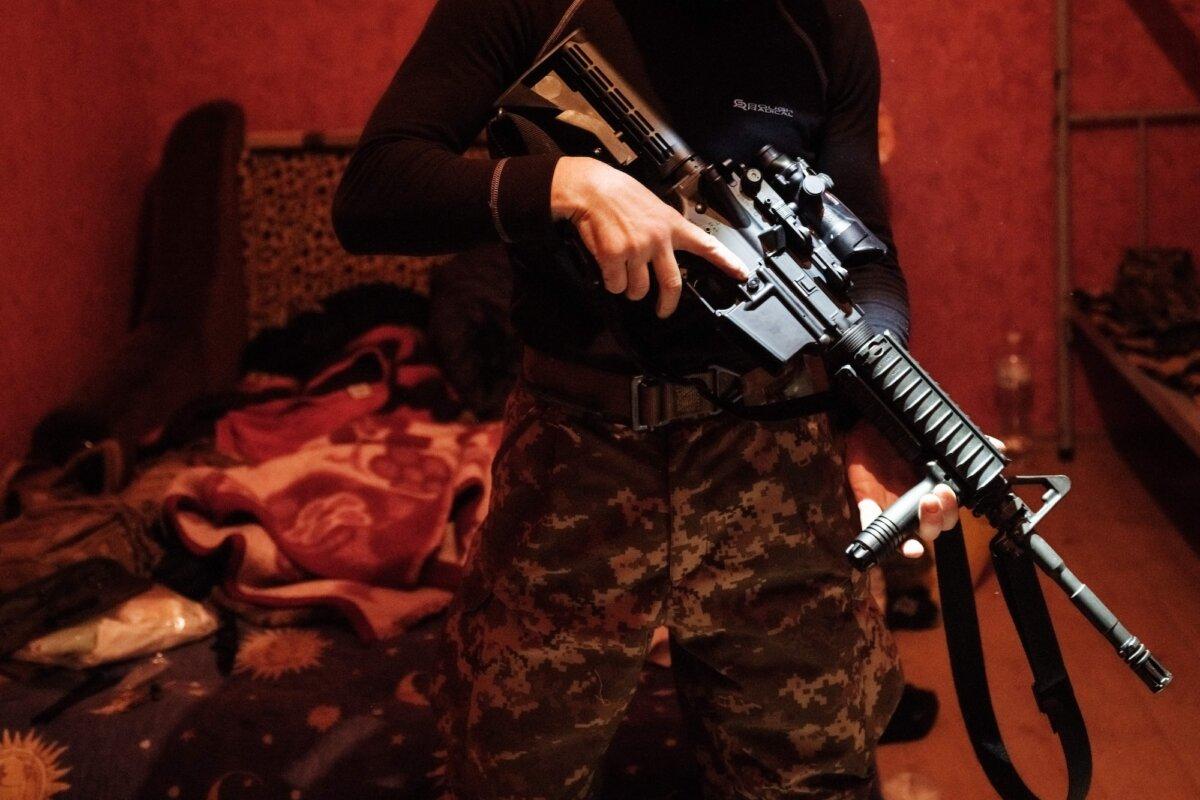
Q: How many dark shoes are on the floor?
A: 2